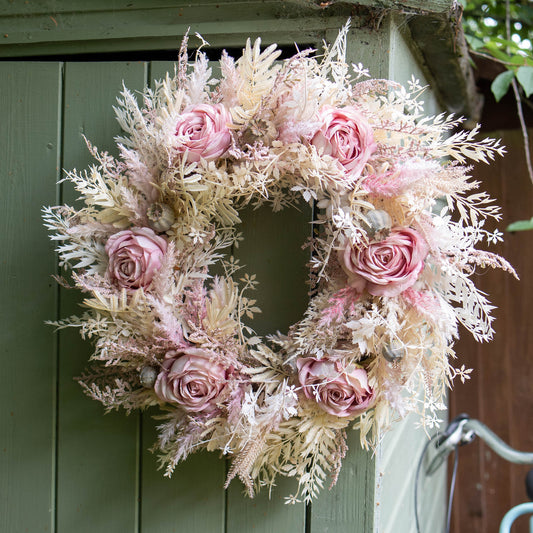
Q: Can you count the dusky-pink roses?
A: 6